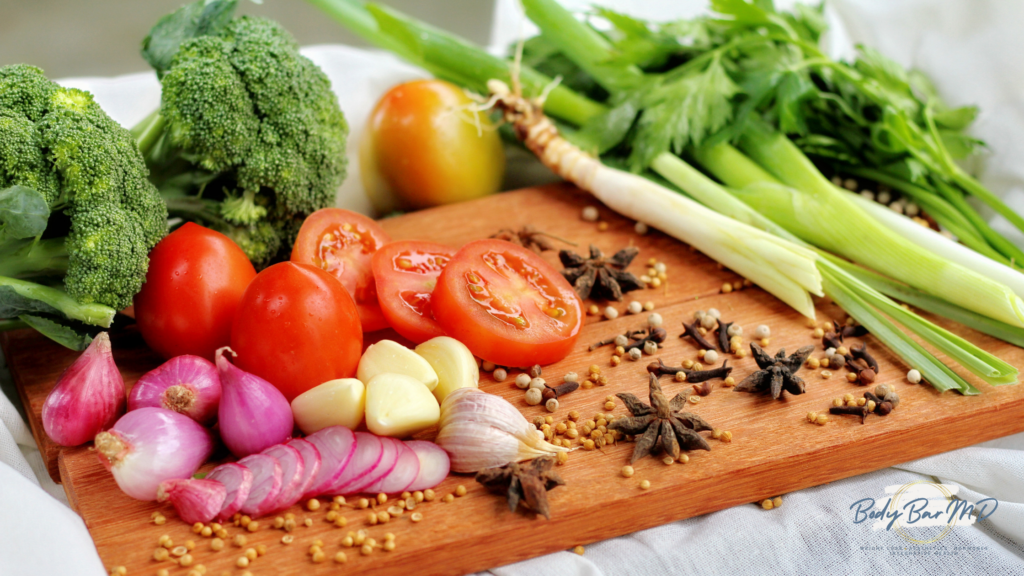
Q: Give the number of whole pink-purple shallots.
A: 4